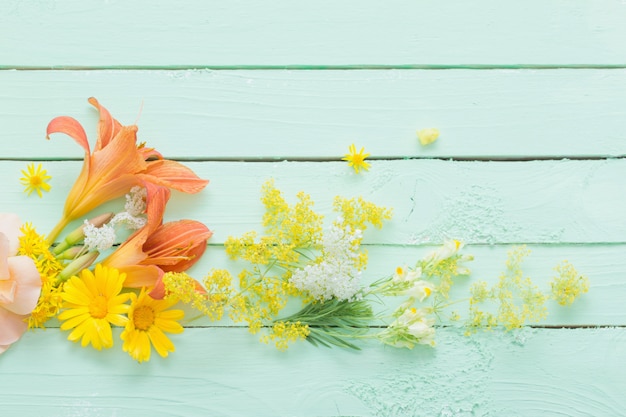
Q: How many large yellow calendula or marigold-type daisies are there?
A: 2